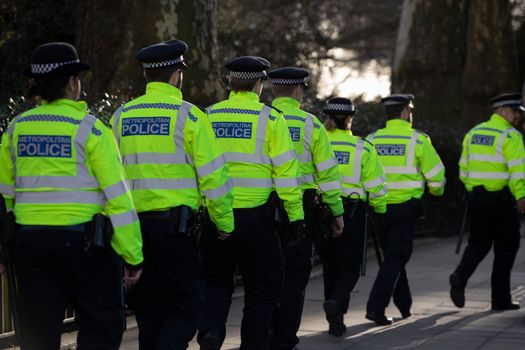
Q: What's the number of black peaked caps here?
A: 5